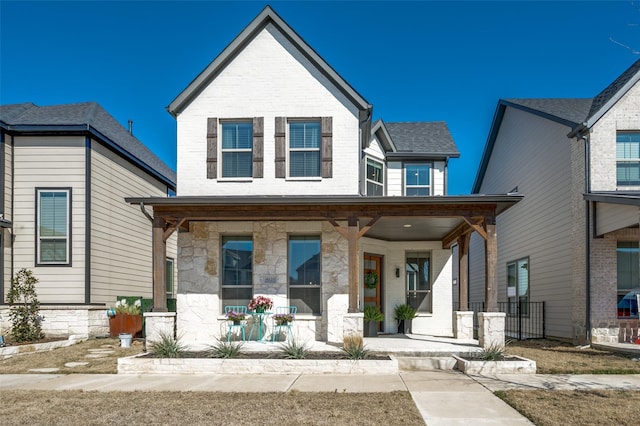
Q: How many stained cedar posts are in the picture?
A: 4